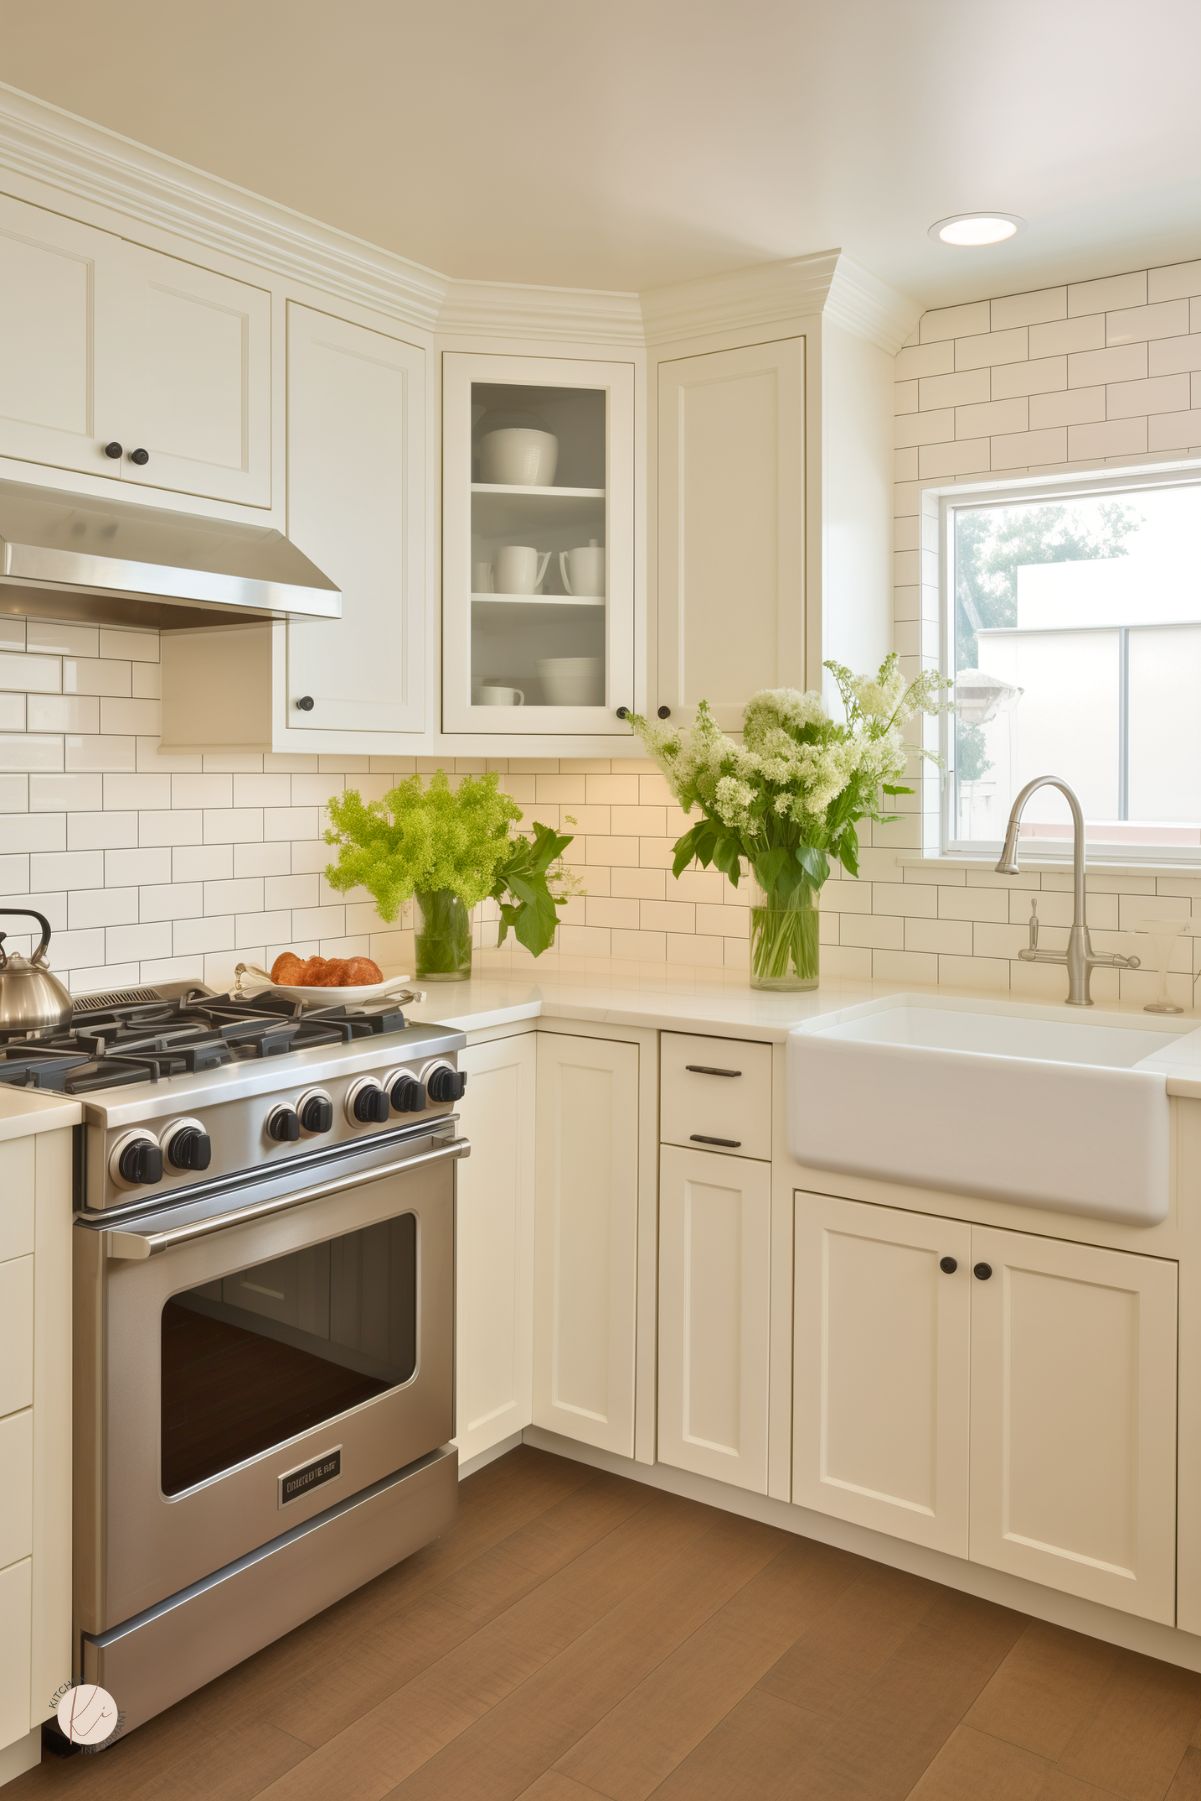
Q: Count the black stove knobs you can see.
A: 7